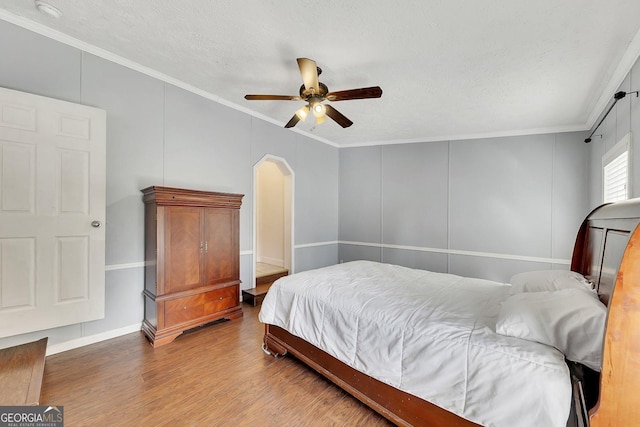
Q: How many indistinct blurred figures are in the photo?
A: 0